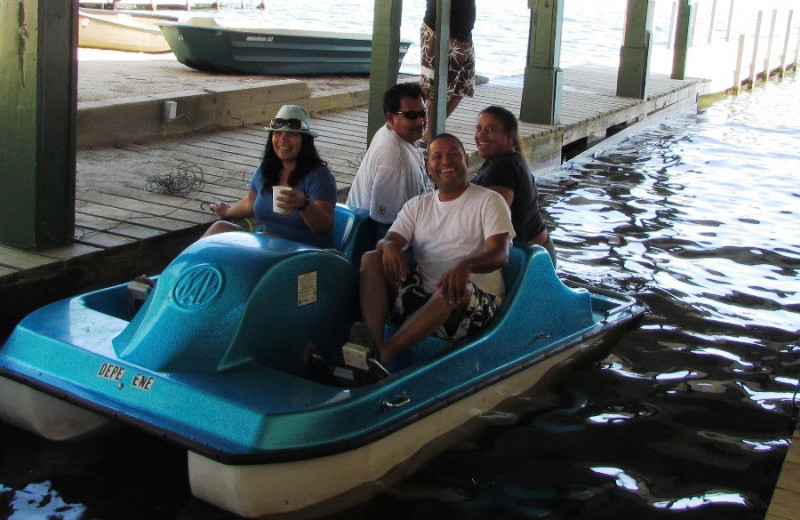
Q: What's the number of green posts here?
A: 6